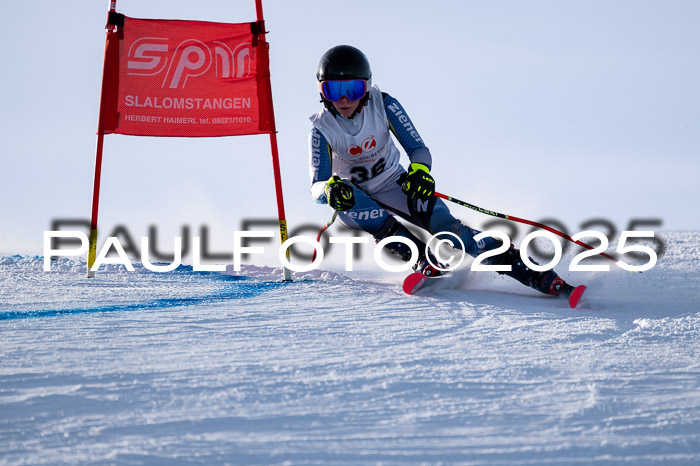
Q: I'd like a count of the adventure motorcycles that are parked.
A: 0